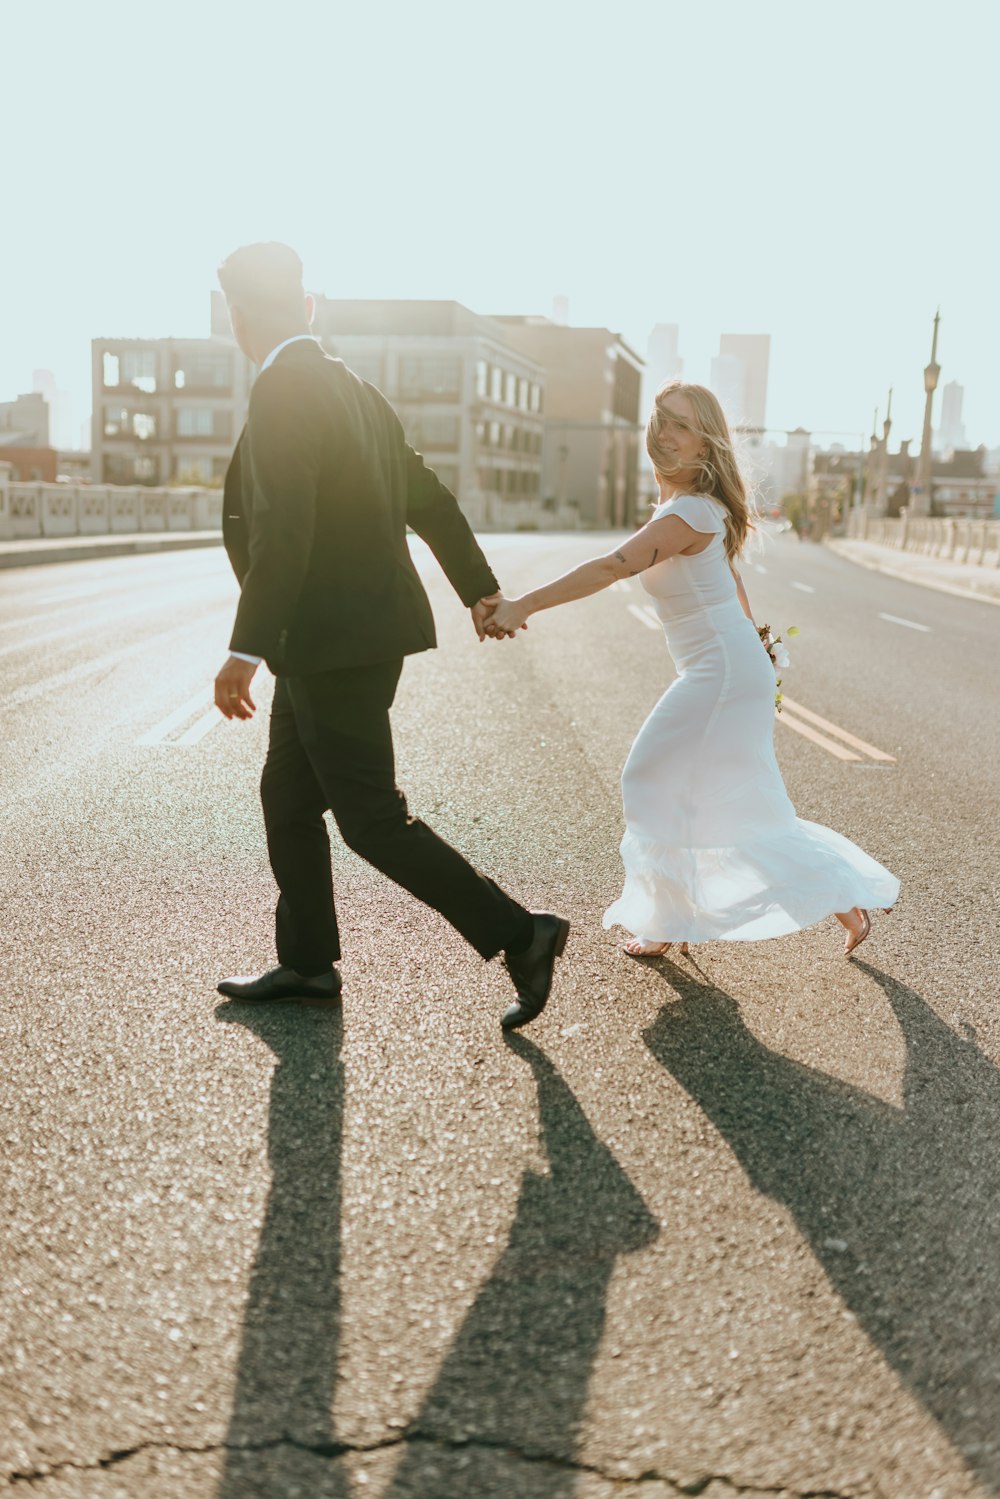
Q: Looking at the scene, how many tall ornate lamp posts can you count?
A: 3